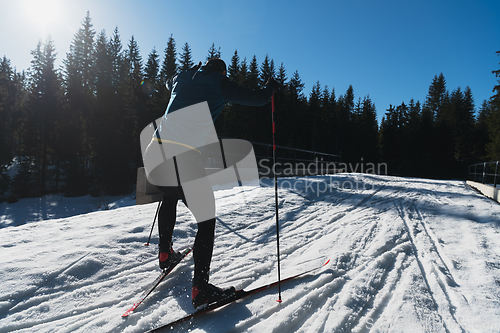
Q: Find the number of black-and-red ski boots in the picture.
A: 2